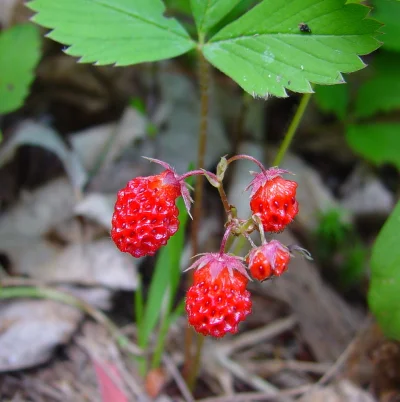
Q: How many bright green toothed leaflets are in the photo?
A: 3